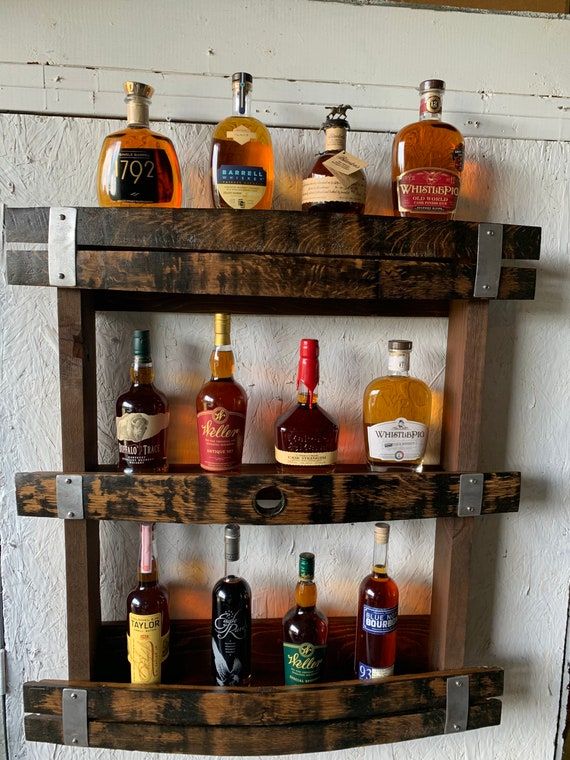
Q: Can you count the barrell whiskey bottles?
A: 1